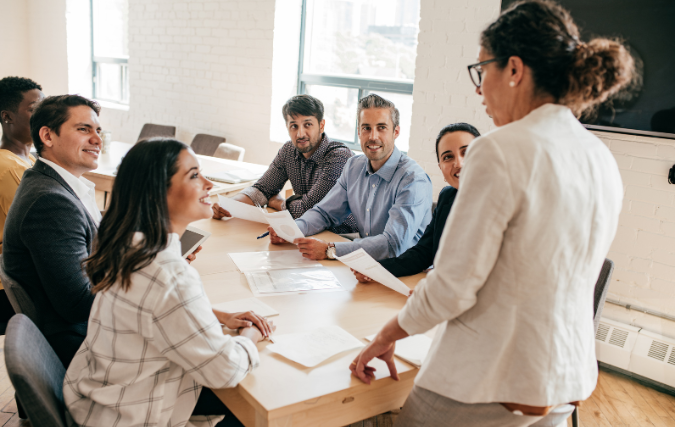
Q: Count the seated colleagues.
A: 6